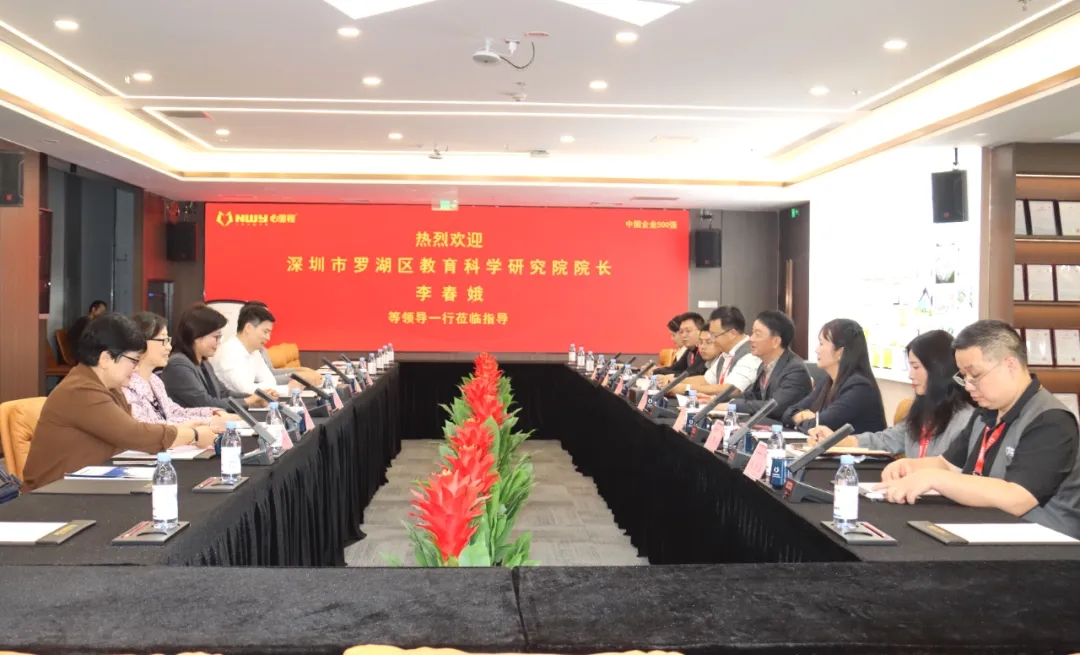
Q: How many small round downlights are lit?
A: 11